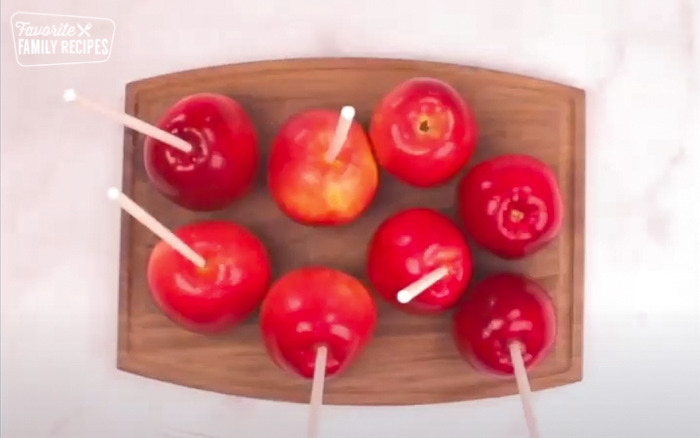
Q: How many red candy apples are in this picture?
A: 8